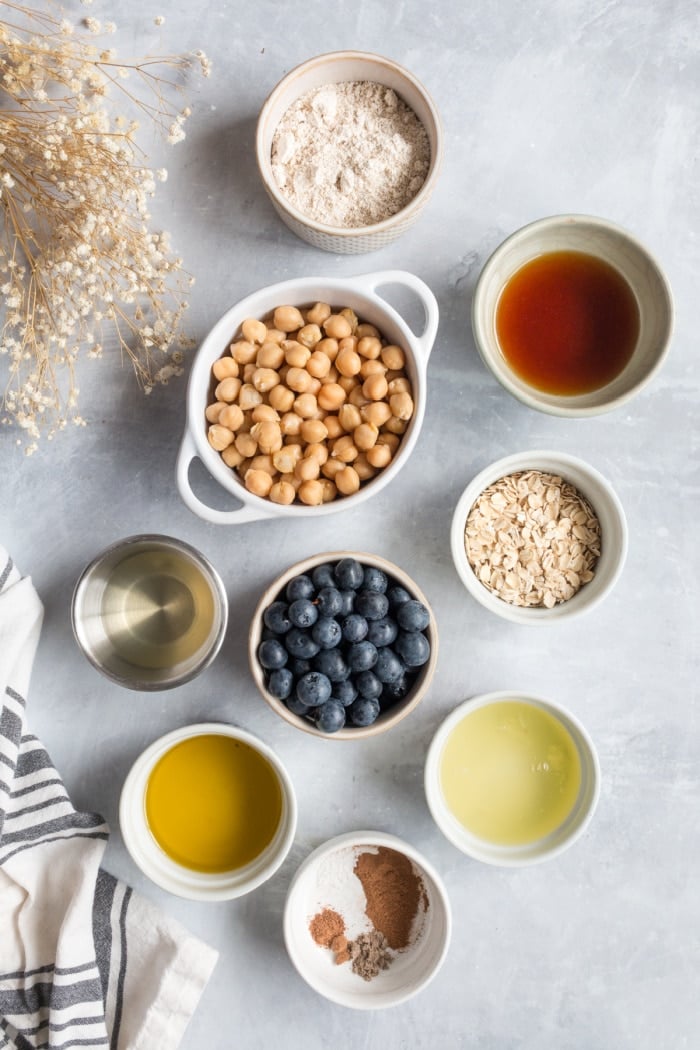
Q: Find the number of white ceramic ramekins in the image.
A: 4